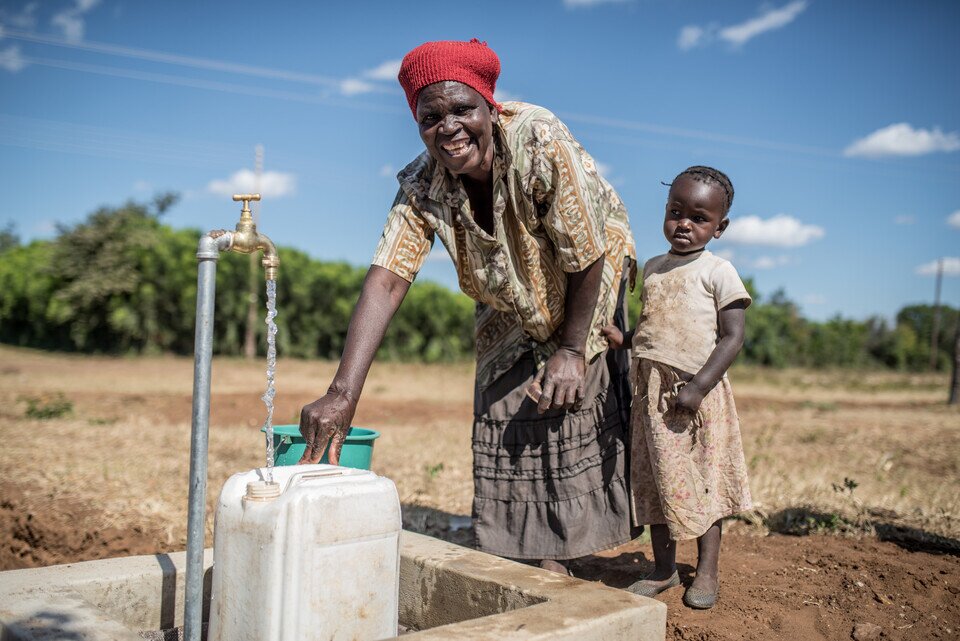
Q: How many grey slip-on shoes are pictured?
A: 2